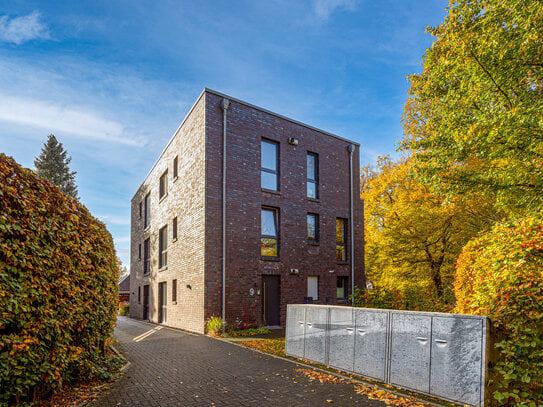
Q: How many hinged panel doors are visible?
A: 6